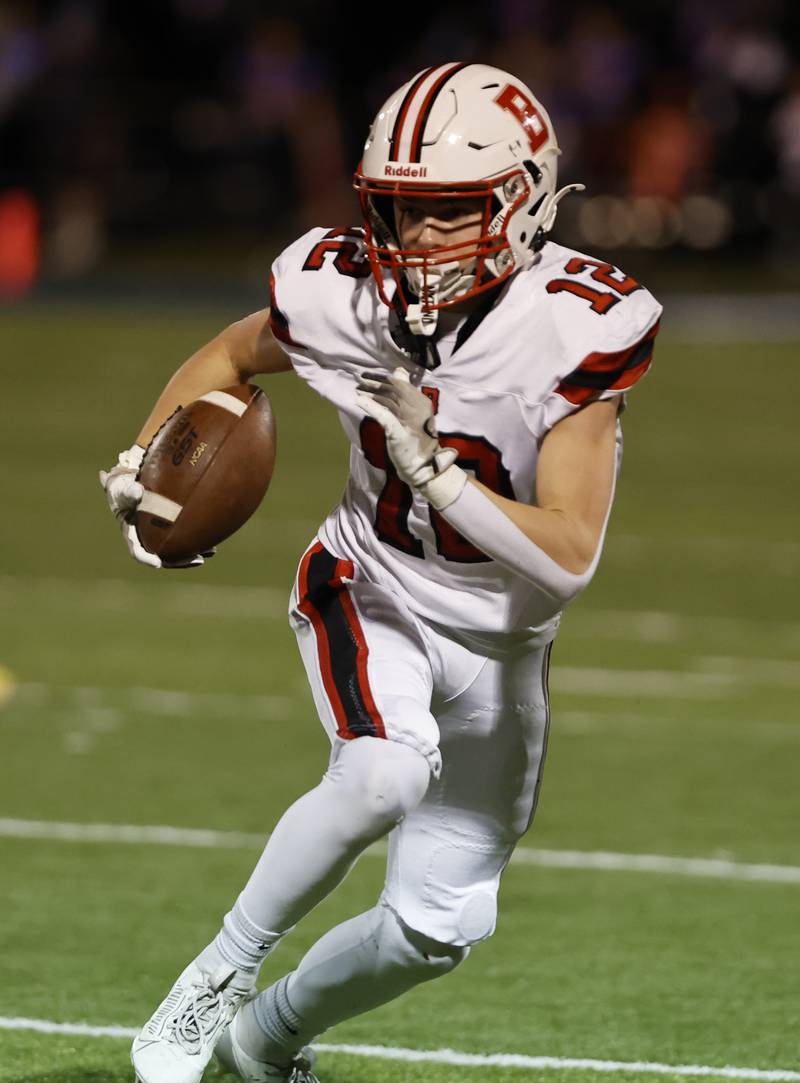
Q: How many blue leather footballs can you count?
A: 0